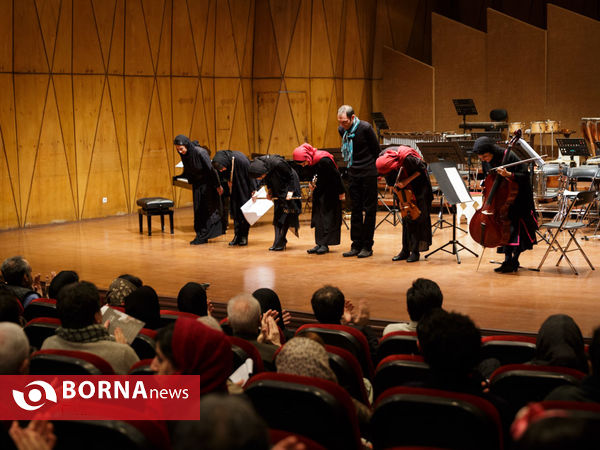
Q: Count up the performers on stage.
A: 7